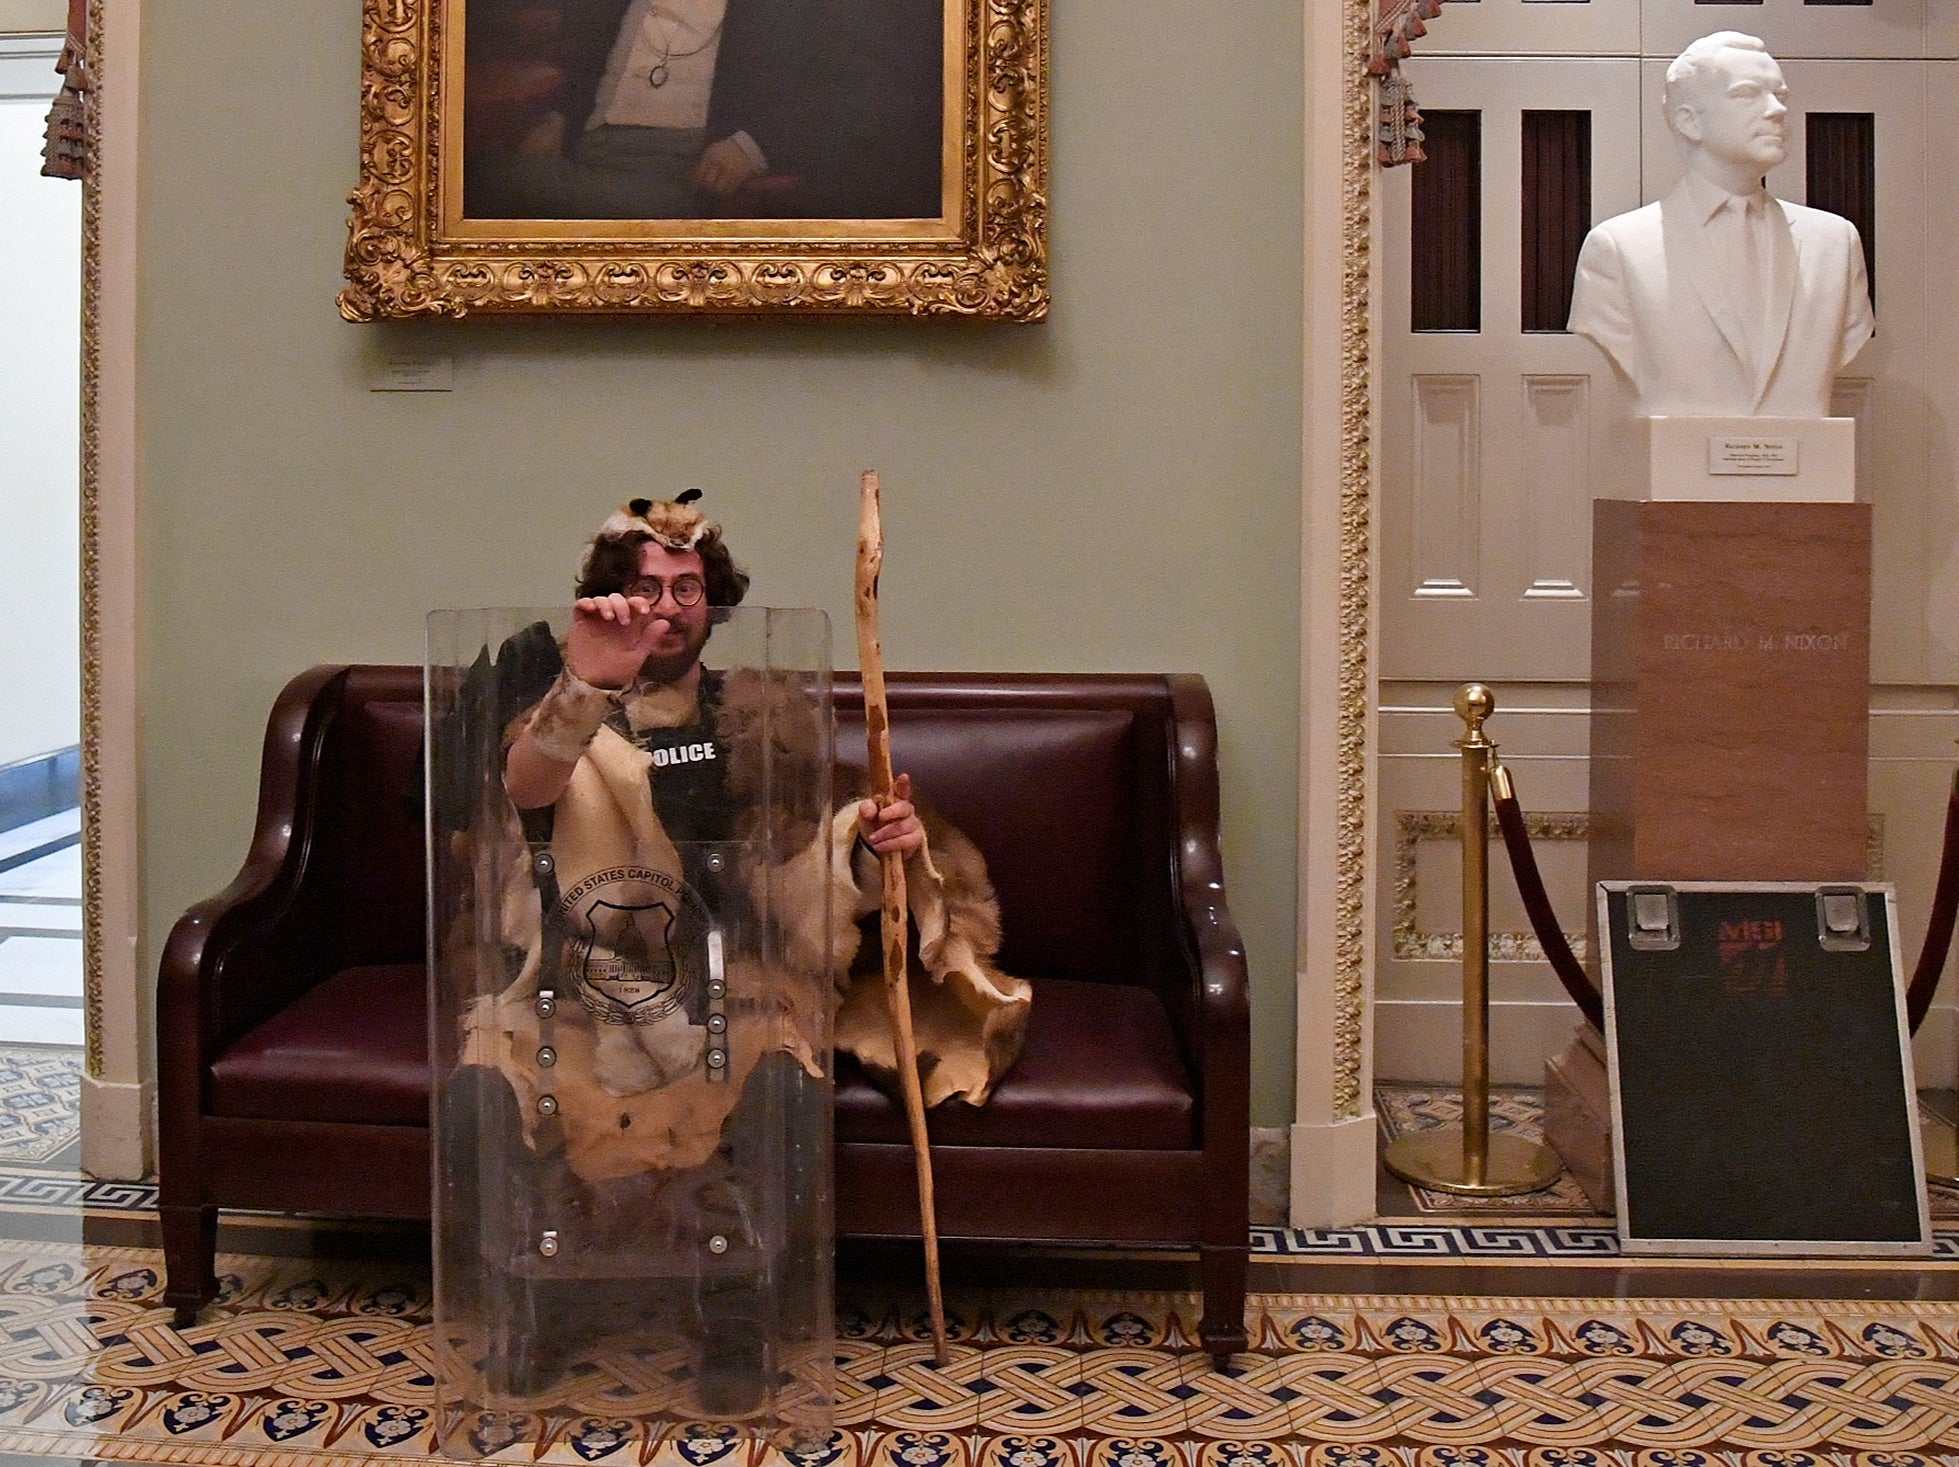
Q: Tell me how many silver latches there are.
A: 2